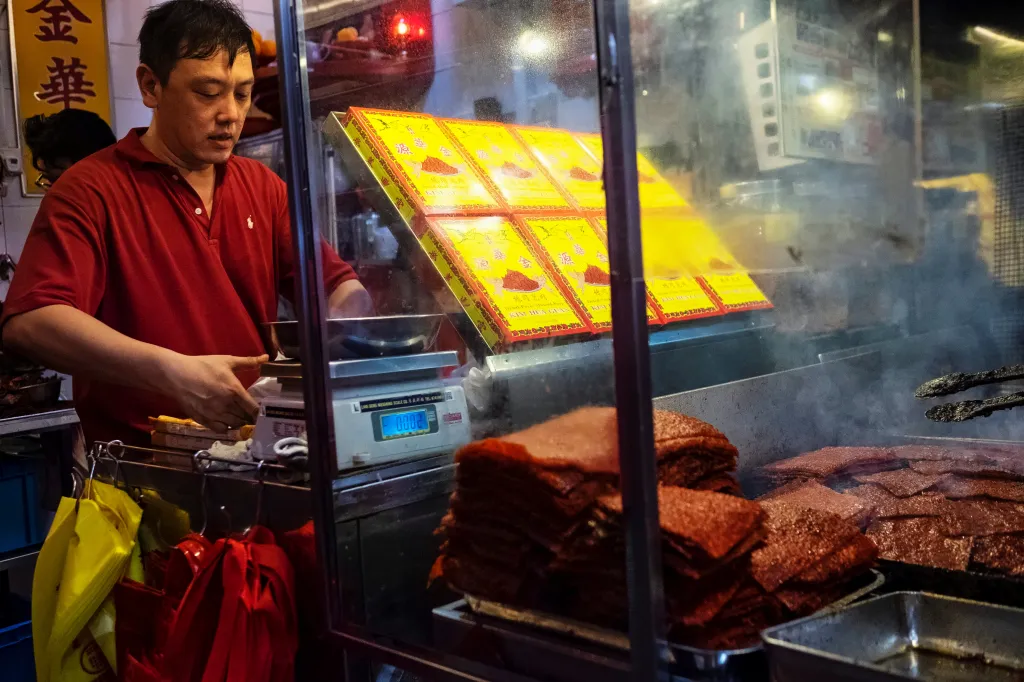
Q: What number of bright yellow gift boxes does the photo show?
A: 8